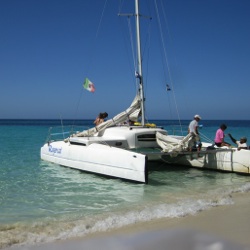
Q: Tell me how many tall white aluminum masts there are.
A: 1